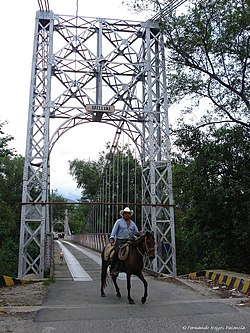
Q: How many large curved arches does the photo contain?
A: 1